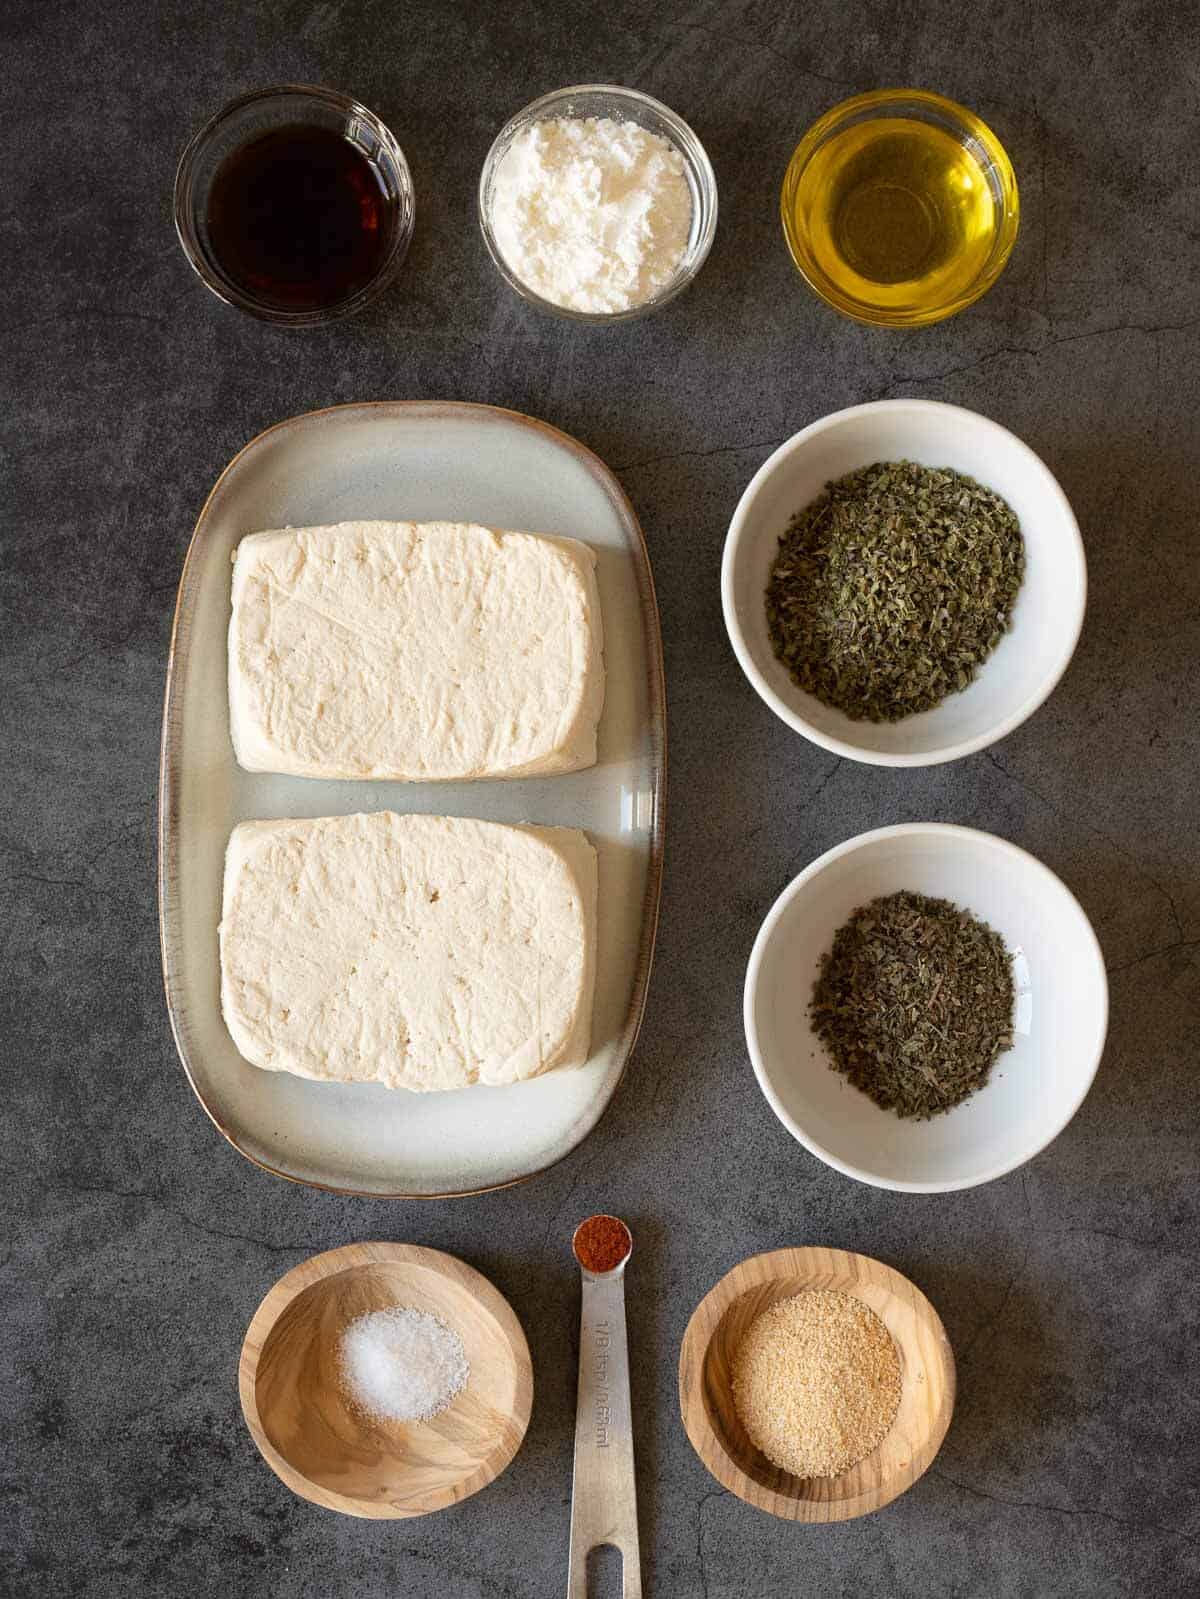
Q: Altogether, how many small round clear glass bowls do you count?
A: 3